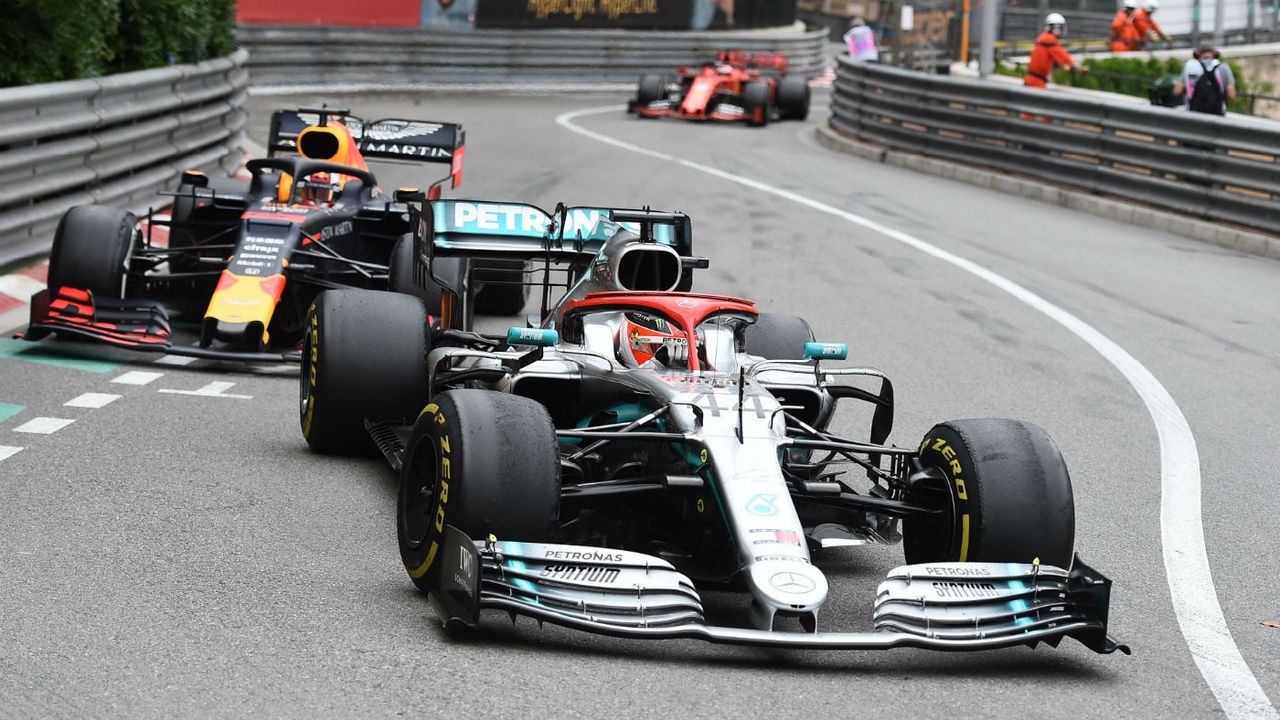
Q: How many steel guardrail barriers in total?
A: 3